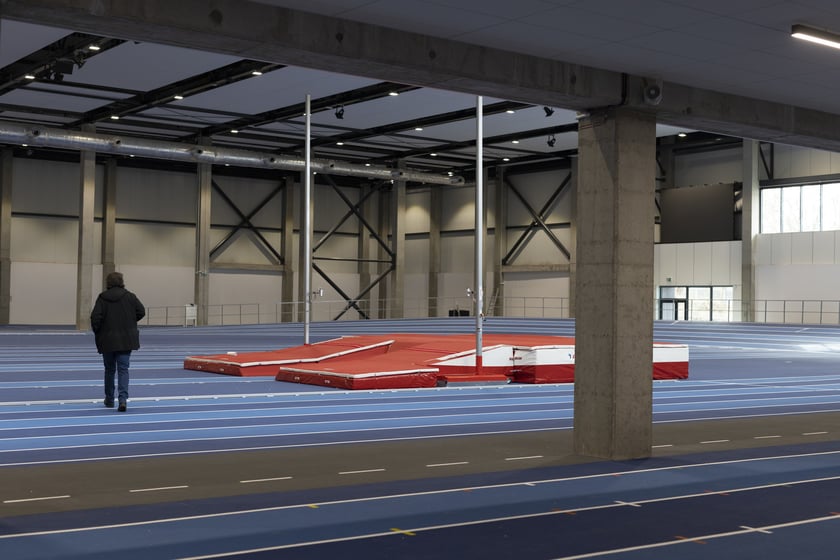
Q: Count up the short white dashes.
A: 10